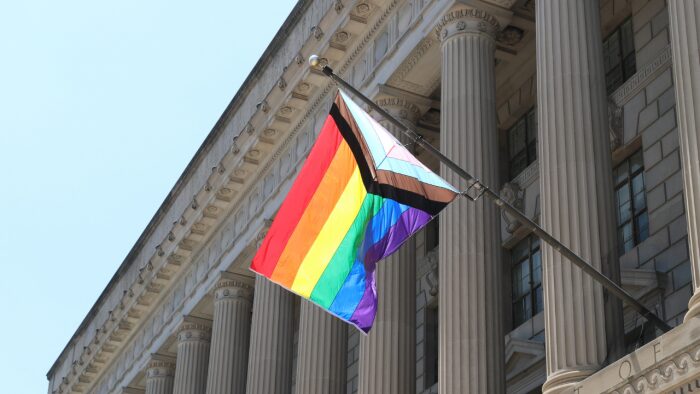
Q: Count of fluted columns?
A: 9